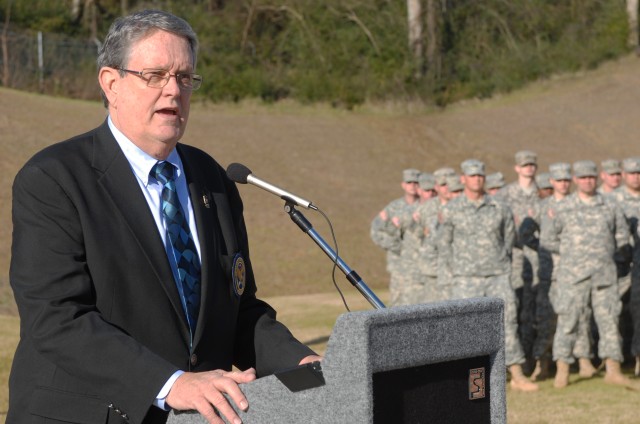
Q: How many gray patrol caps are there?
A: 12